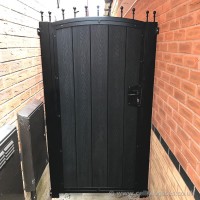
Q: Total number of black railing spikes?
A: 11